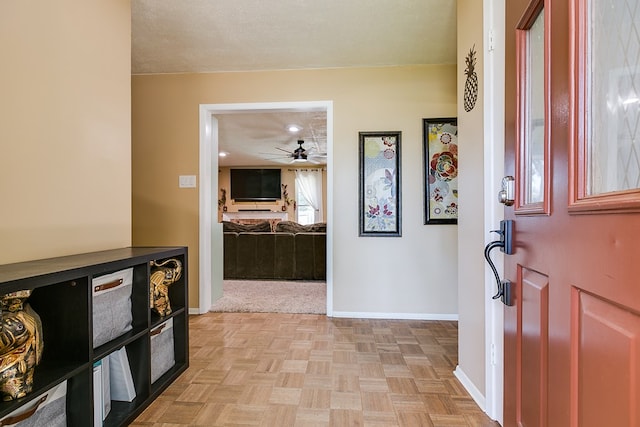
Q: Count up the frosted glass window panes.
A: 2